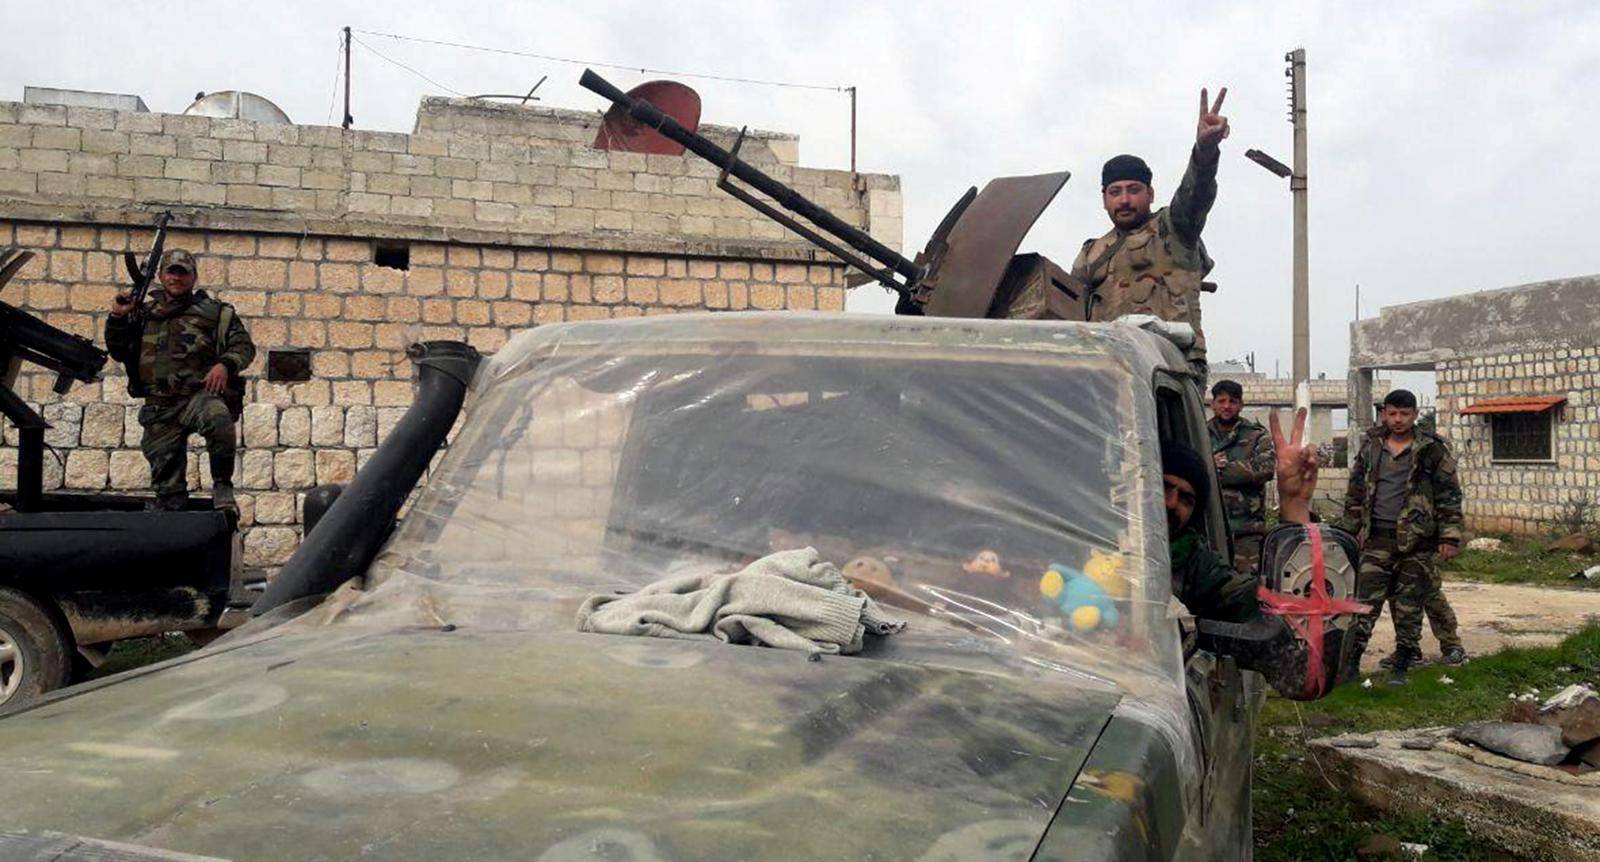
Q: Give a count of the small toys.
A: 3